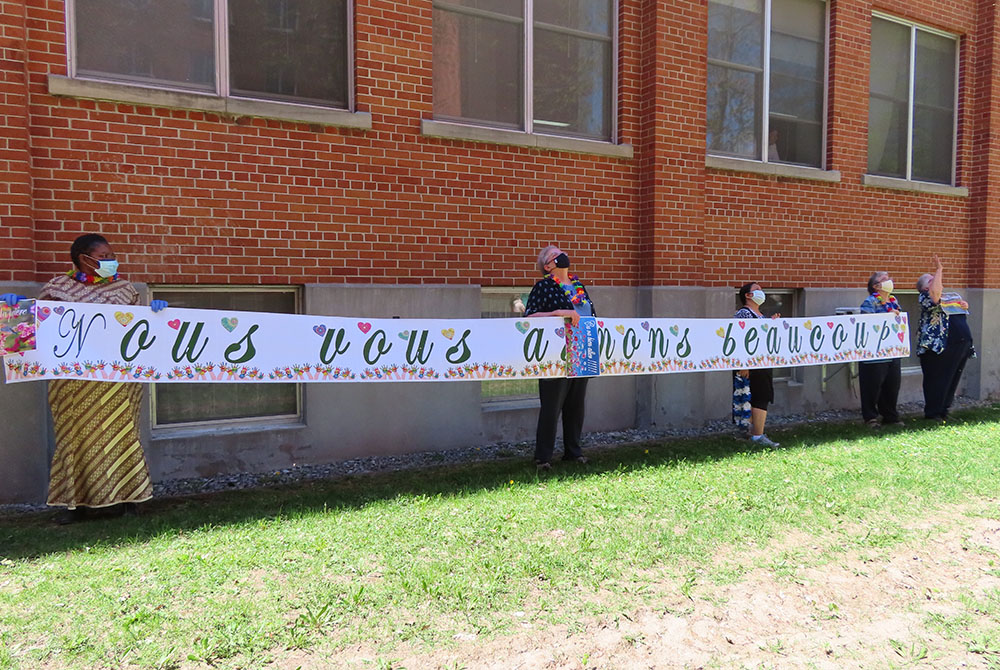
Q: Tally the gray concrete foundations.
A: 1